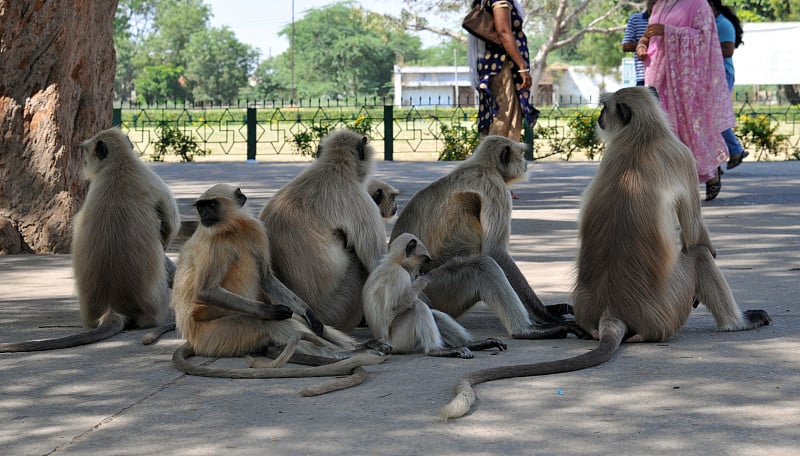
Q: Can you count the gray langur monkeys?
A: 7